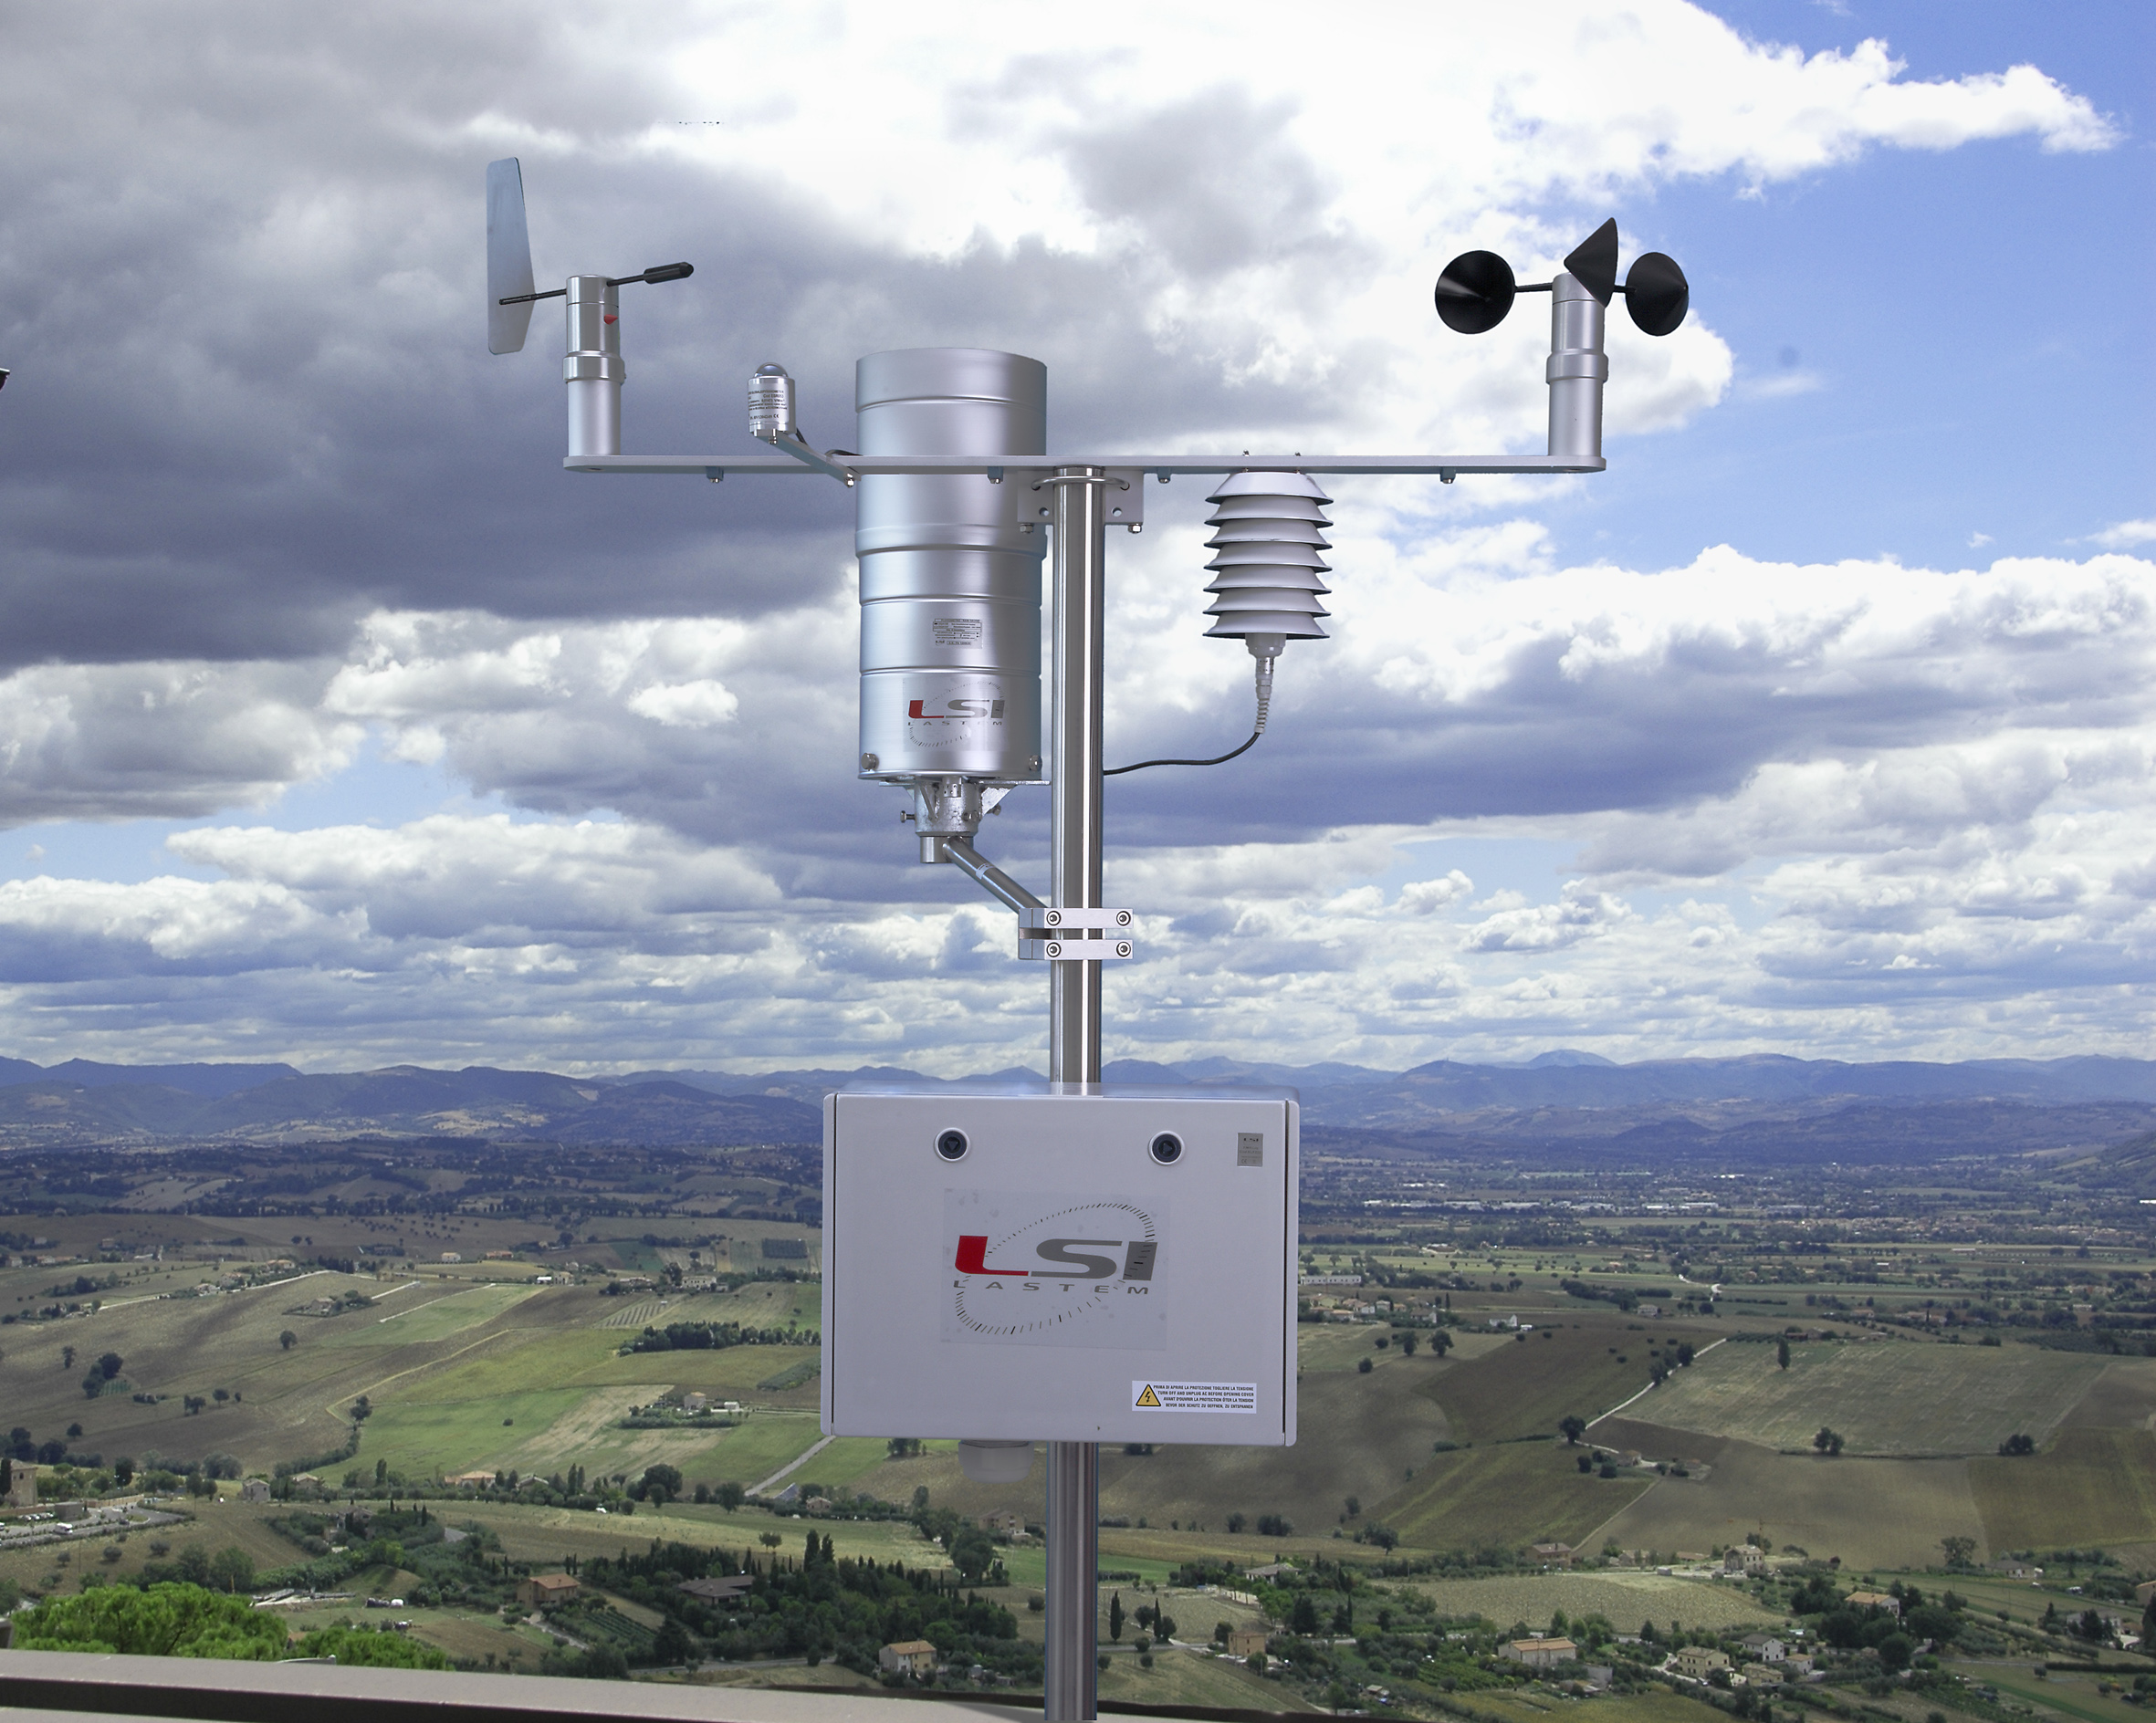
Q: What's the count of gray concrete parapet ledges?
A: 1